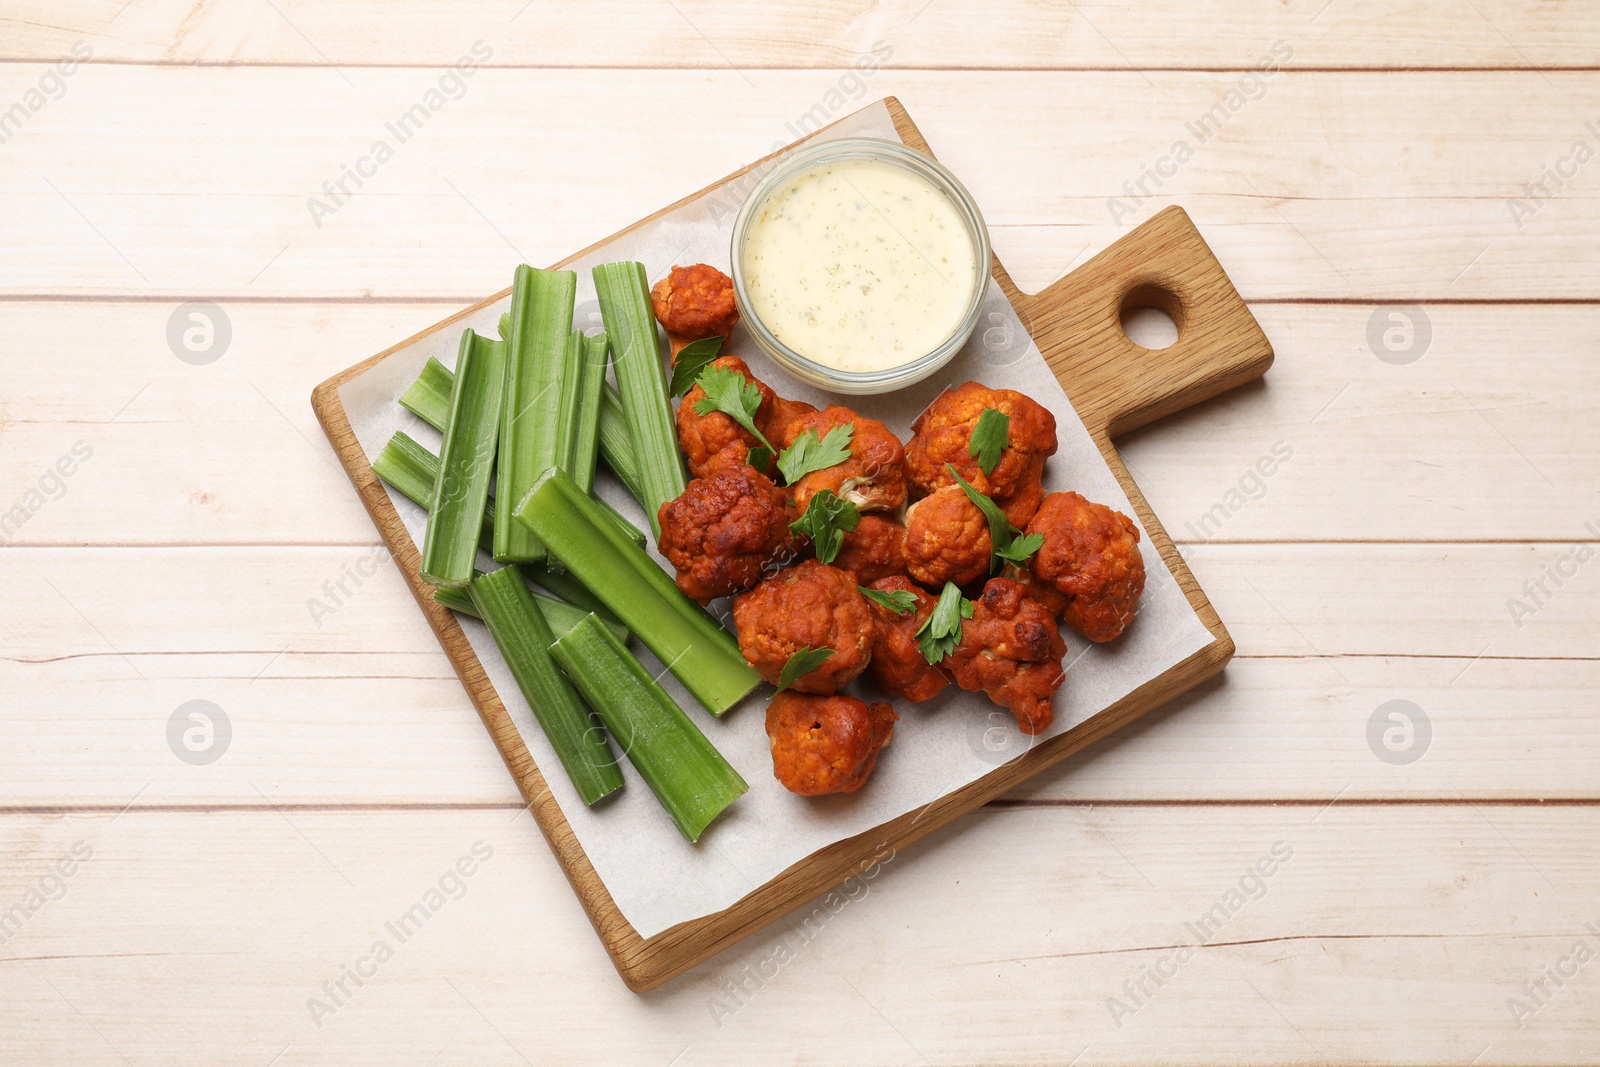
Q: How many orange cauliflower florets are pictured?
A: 12